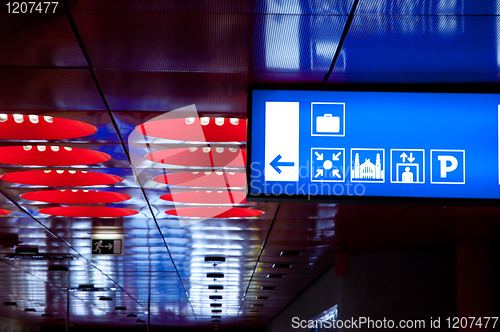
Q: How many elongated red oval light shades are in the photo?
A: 11